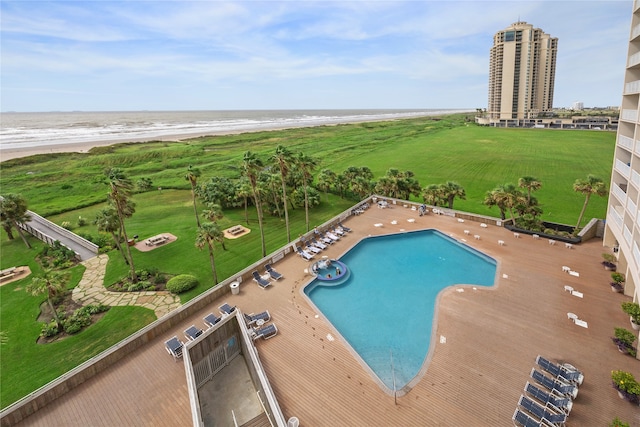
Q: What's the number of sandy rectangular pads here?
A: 3